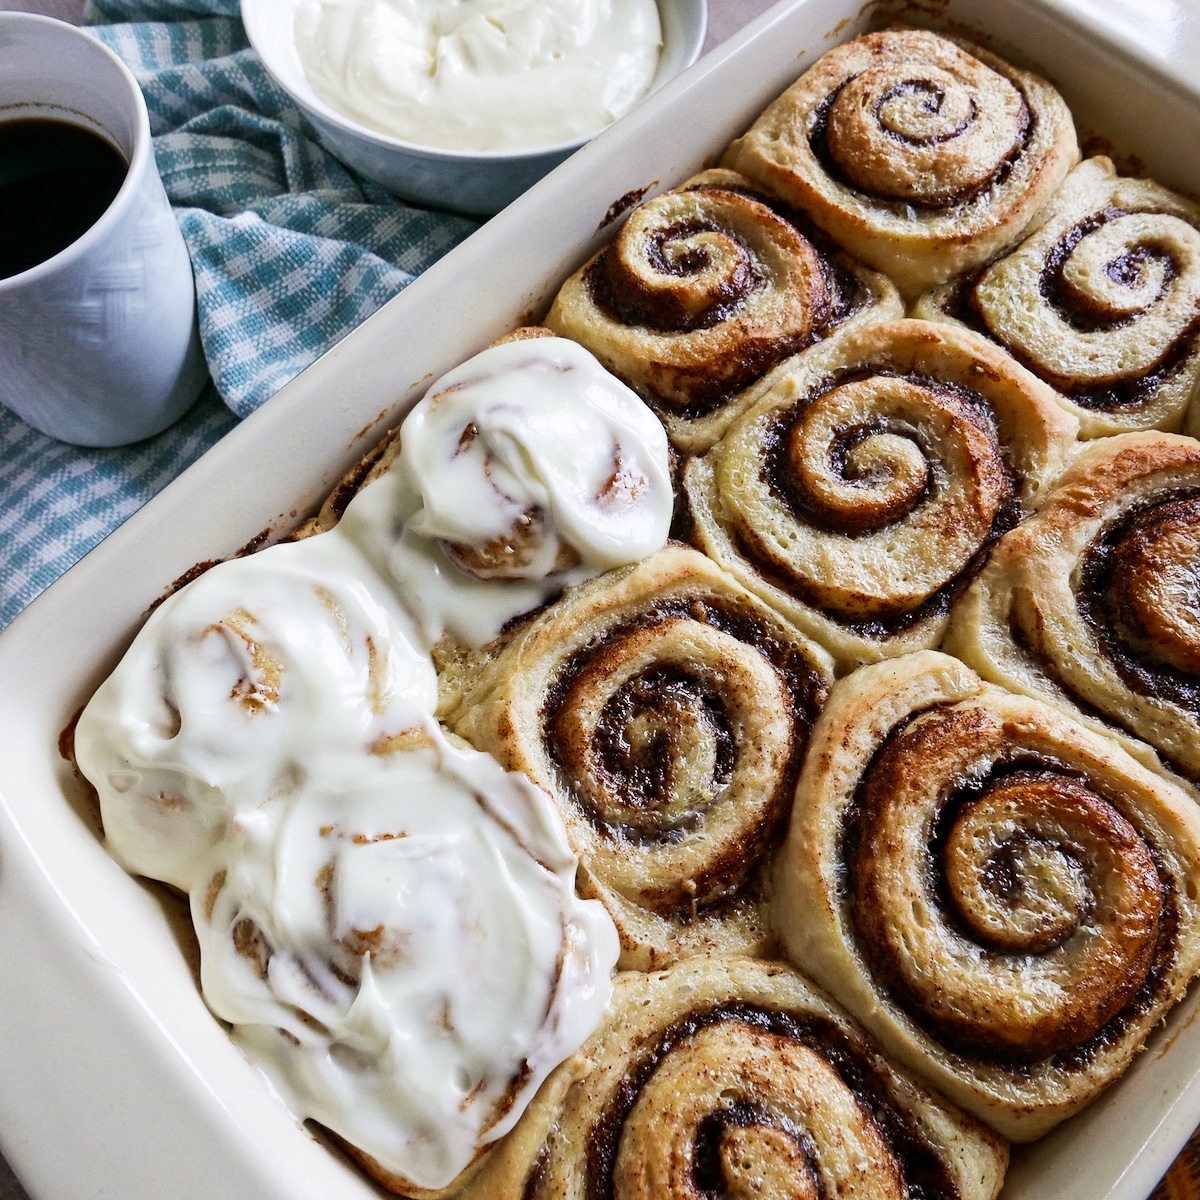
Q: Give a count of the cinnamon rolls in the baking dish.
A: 11